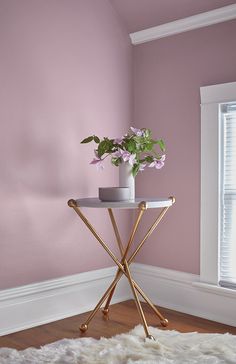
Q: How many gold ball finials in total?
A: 7